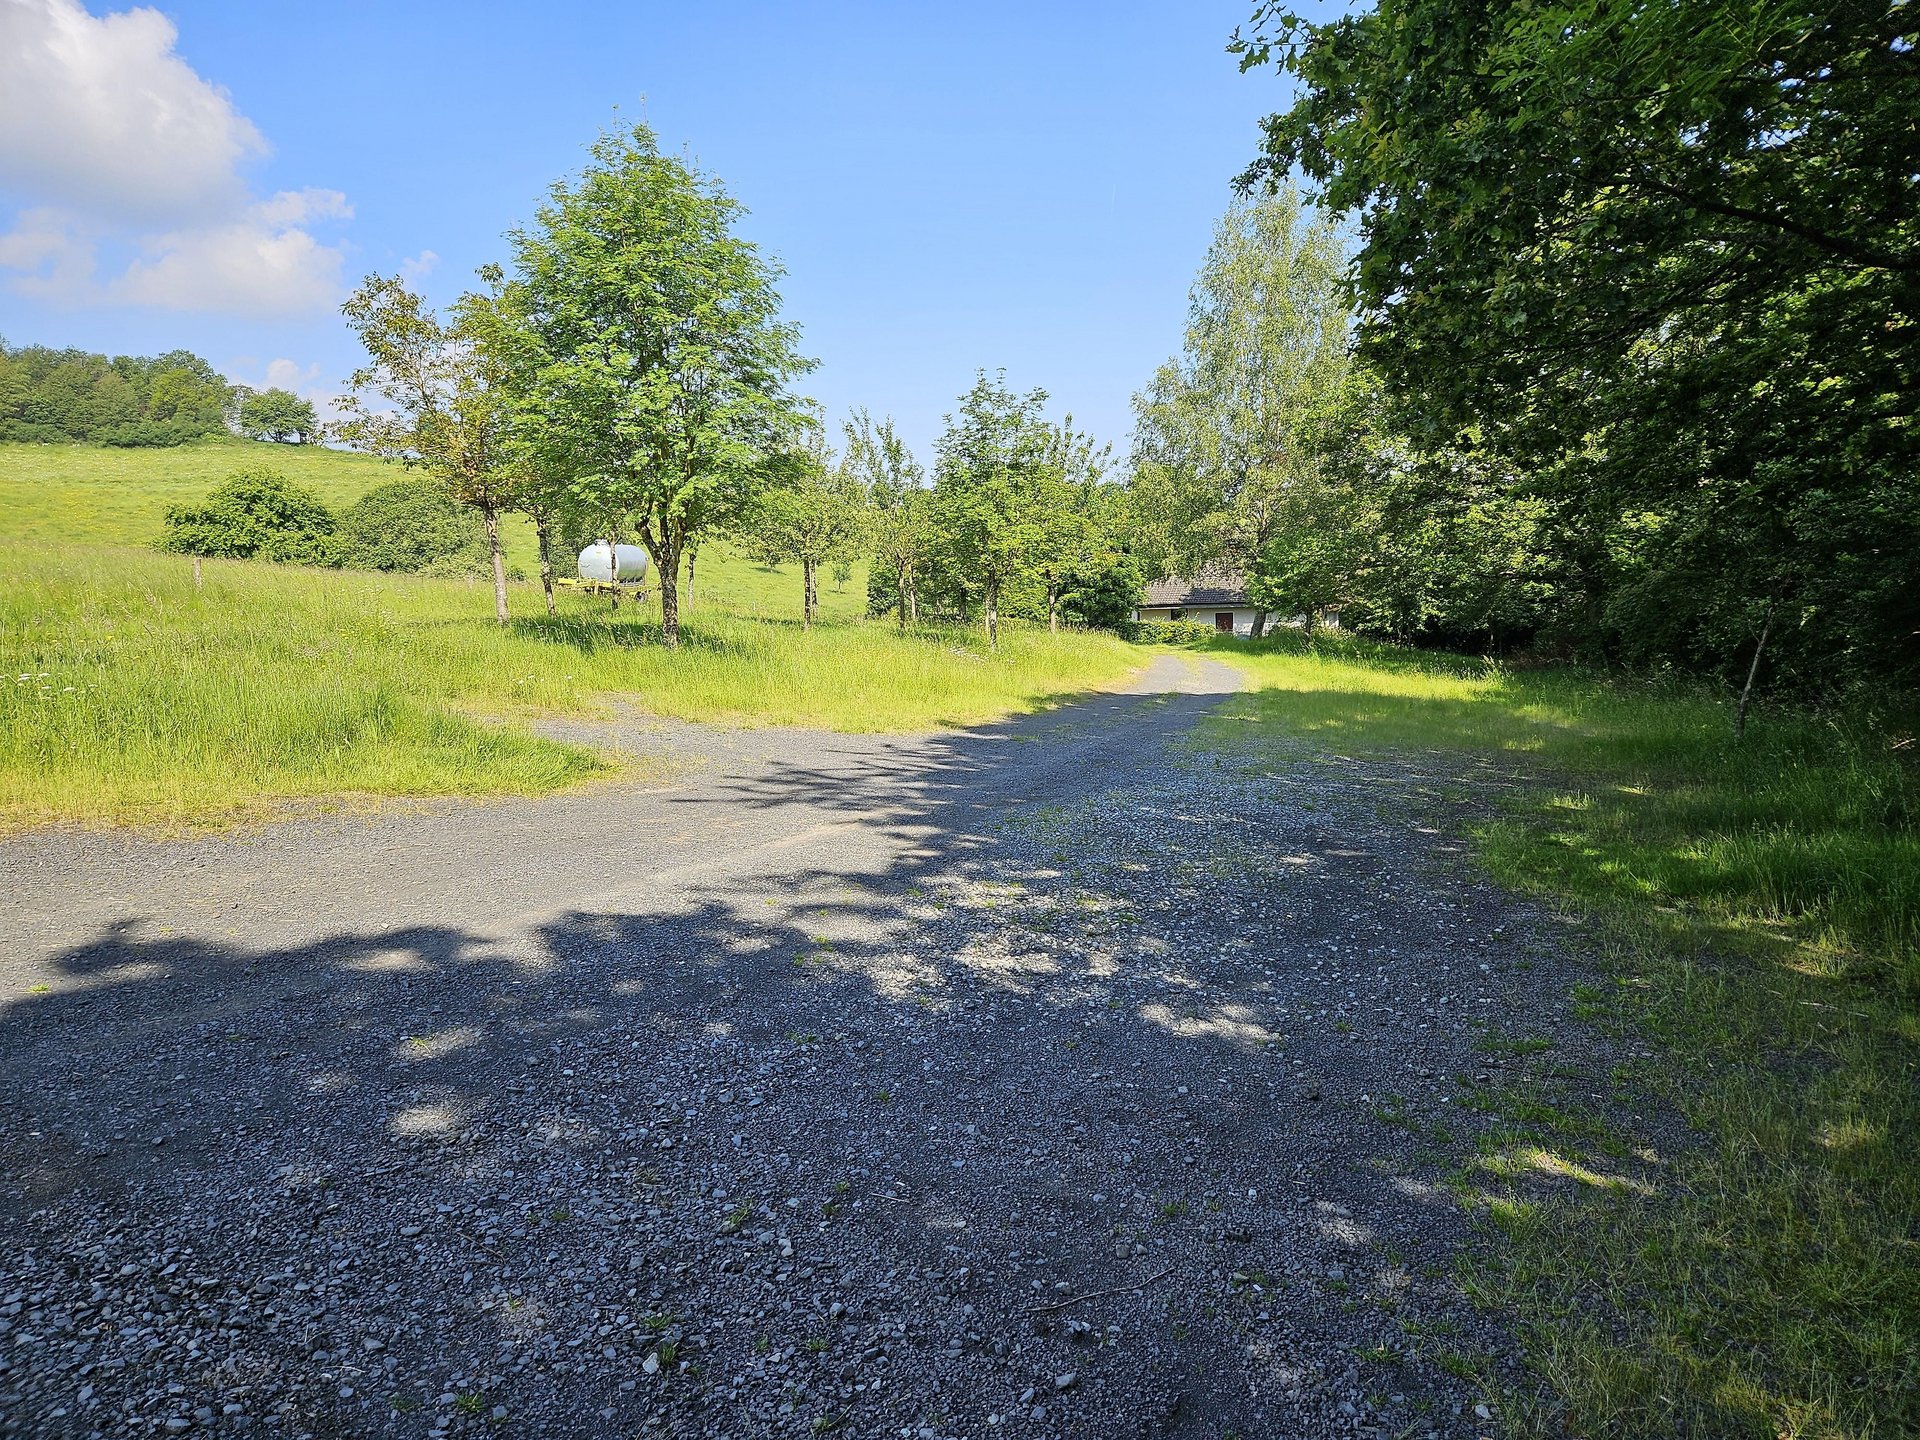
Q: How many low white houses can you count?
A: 1